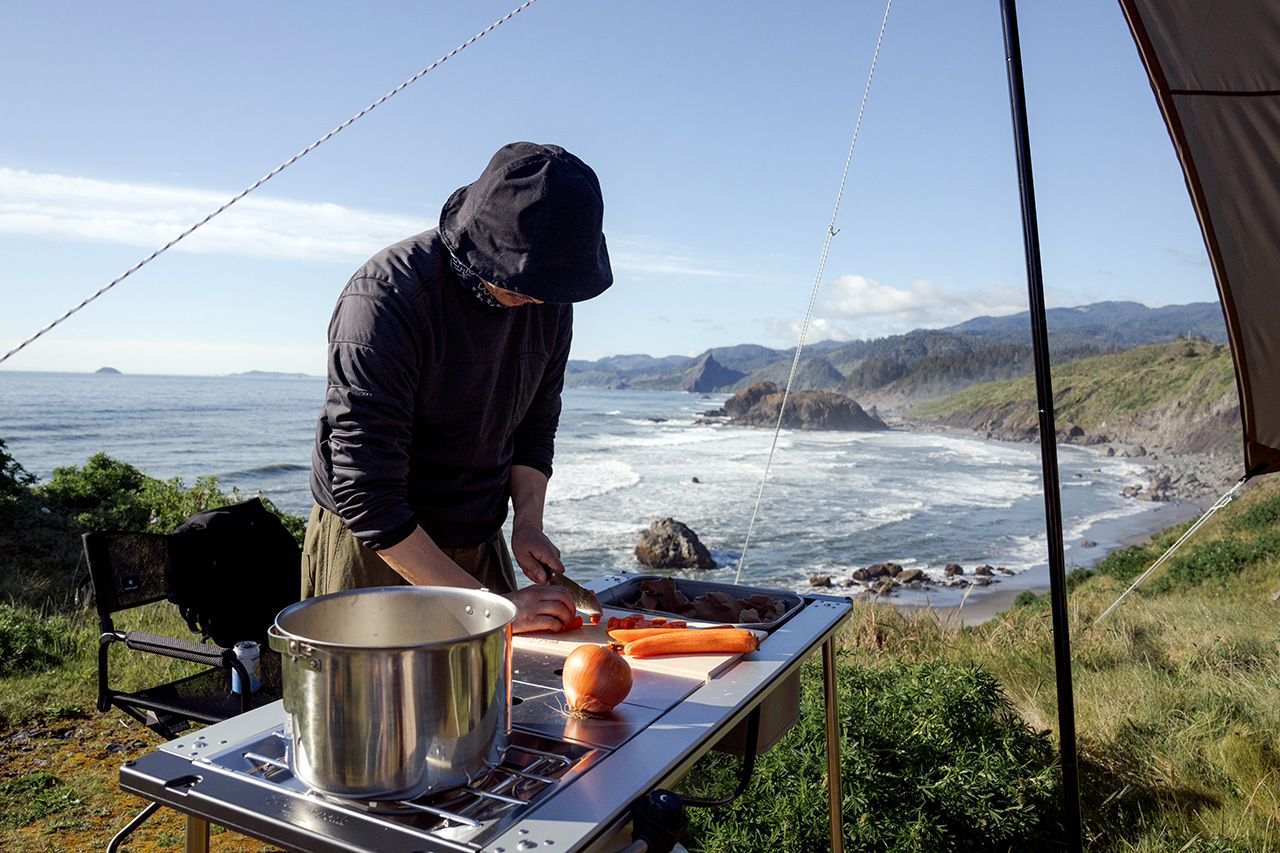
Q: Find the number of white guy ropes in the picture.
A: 3